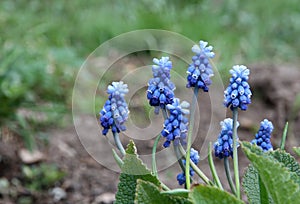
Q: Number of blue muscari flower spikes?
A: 8